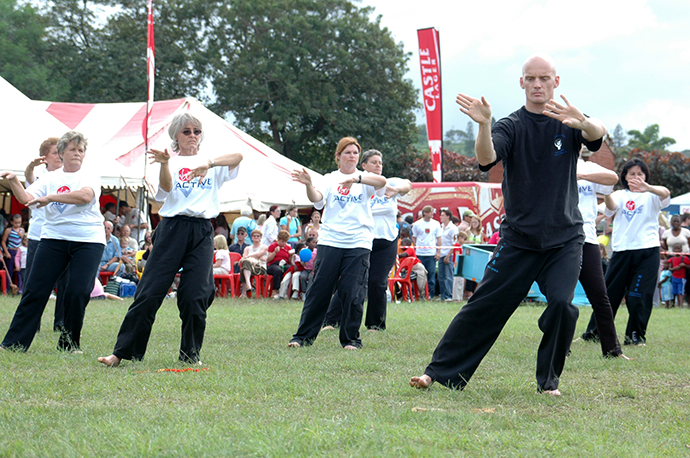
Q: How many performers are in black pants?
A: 8